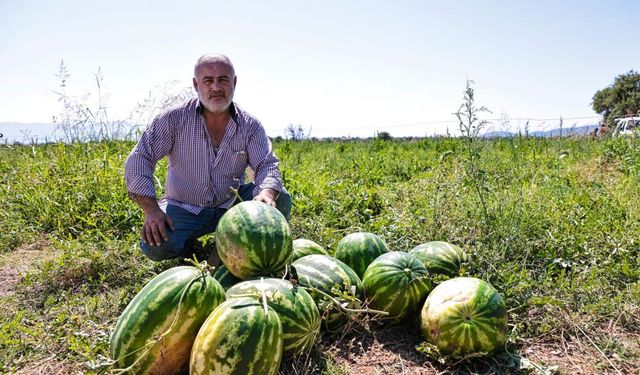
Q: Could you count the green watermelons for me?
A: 11